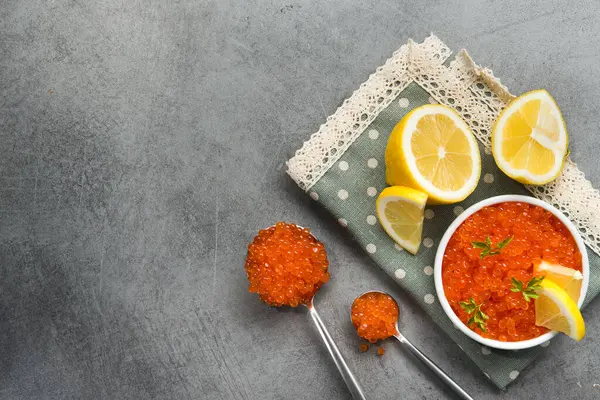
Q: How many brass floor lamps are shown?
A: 0